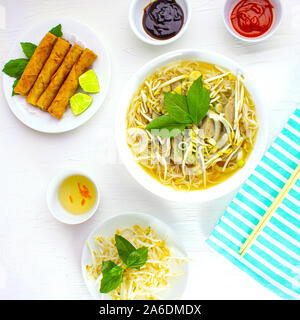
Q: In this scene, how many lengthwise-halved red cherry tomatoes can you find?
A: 0